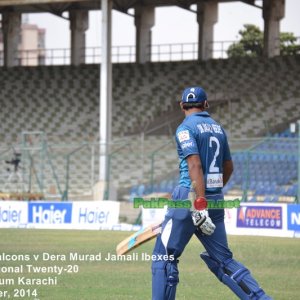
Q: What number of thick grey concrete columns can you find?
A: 5